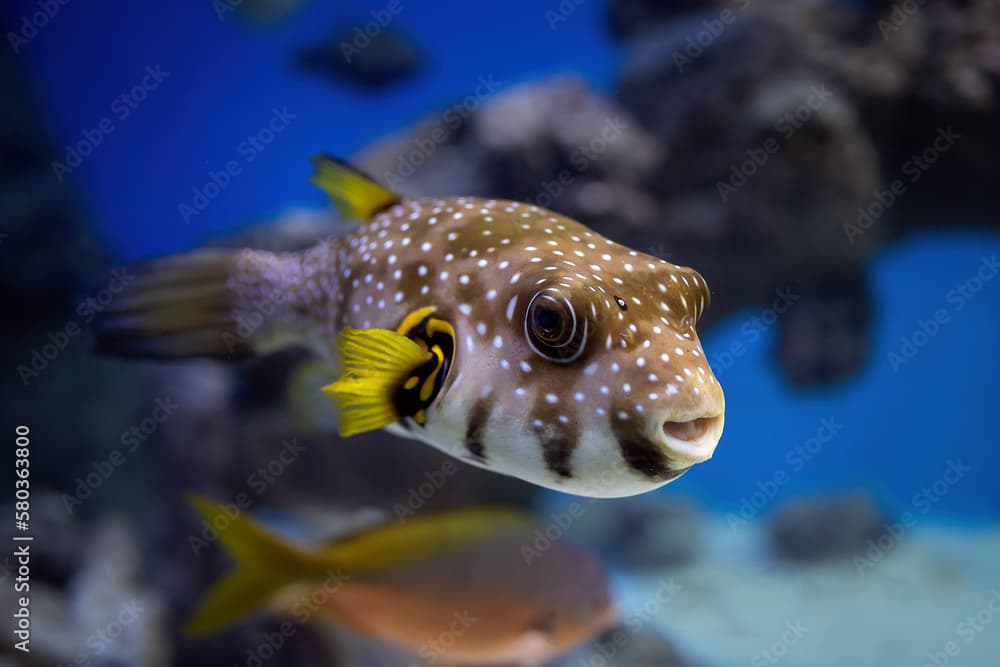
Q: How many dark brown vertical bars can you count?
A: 3